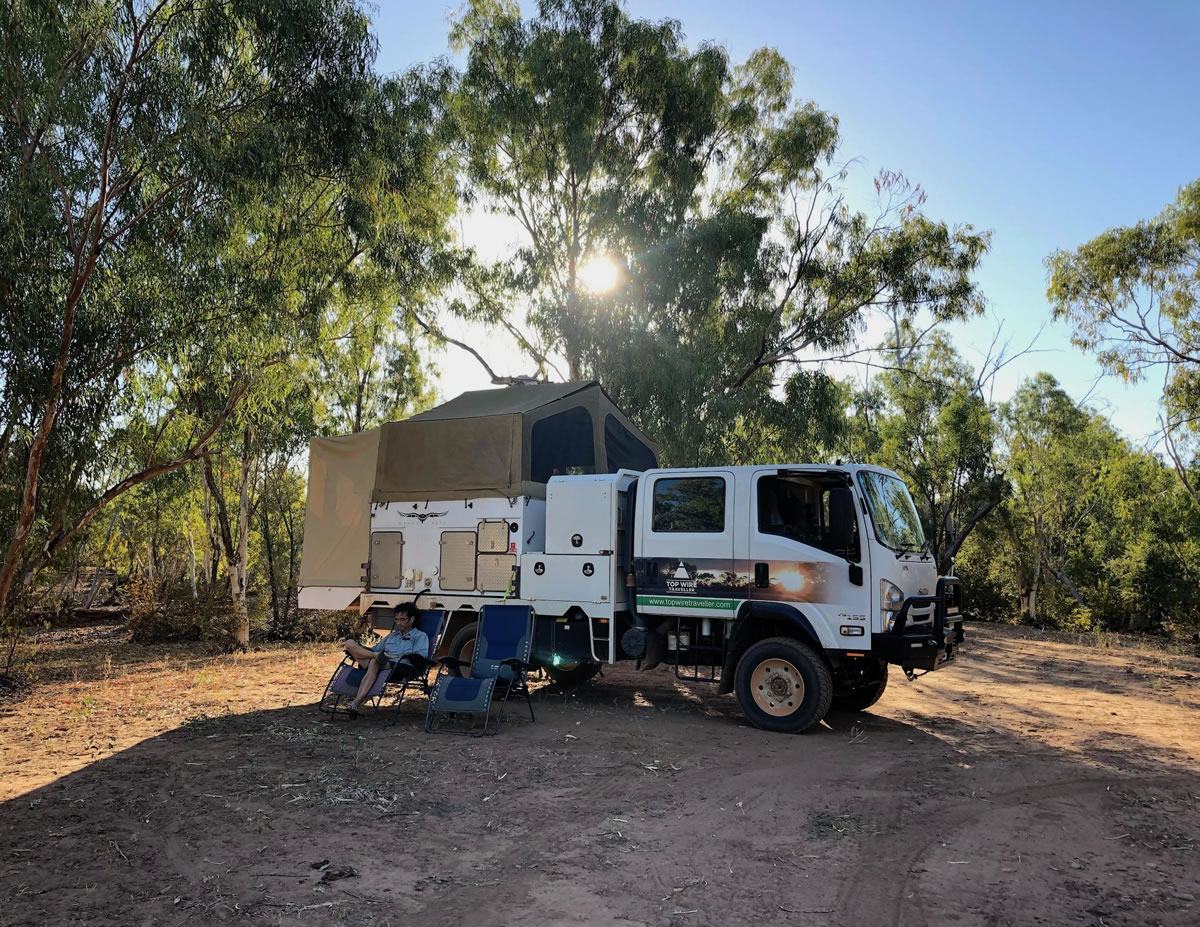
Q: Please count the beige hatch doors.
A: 4